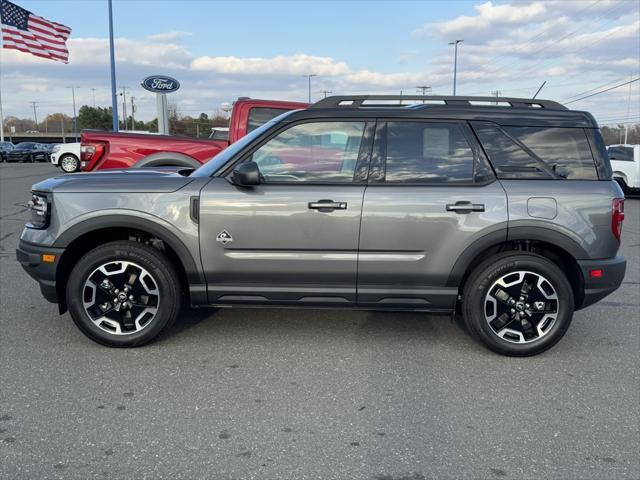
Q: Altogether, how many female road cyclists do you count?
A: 0